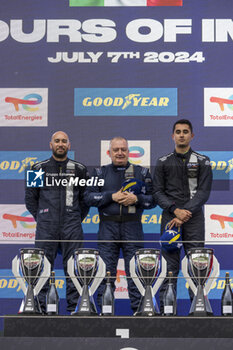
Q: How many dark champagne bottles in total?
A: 4